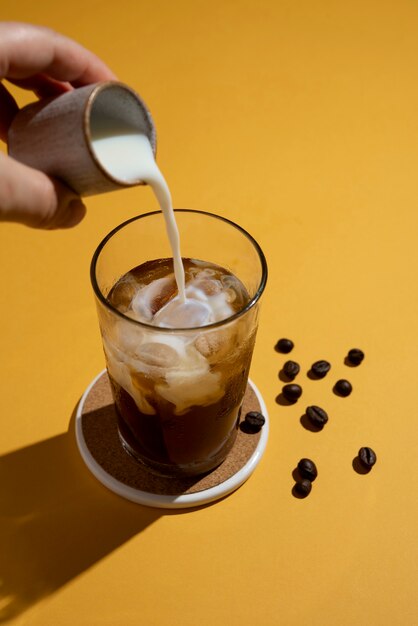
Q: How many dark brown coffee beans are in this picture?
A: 11